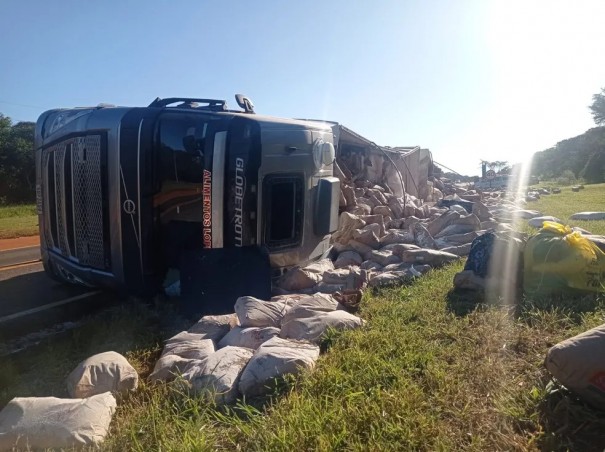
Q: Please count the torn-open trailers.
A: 1